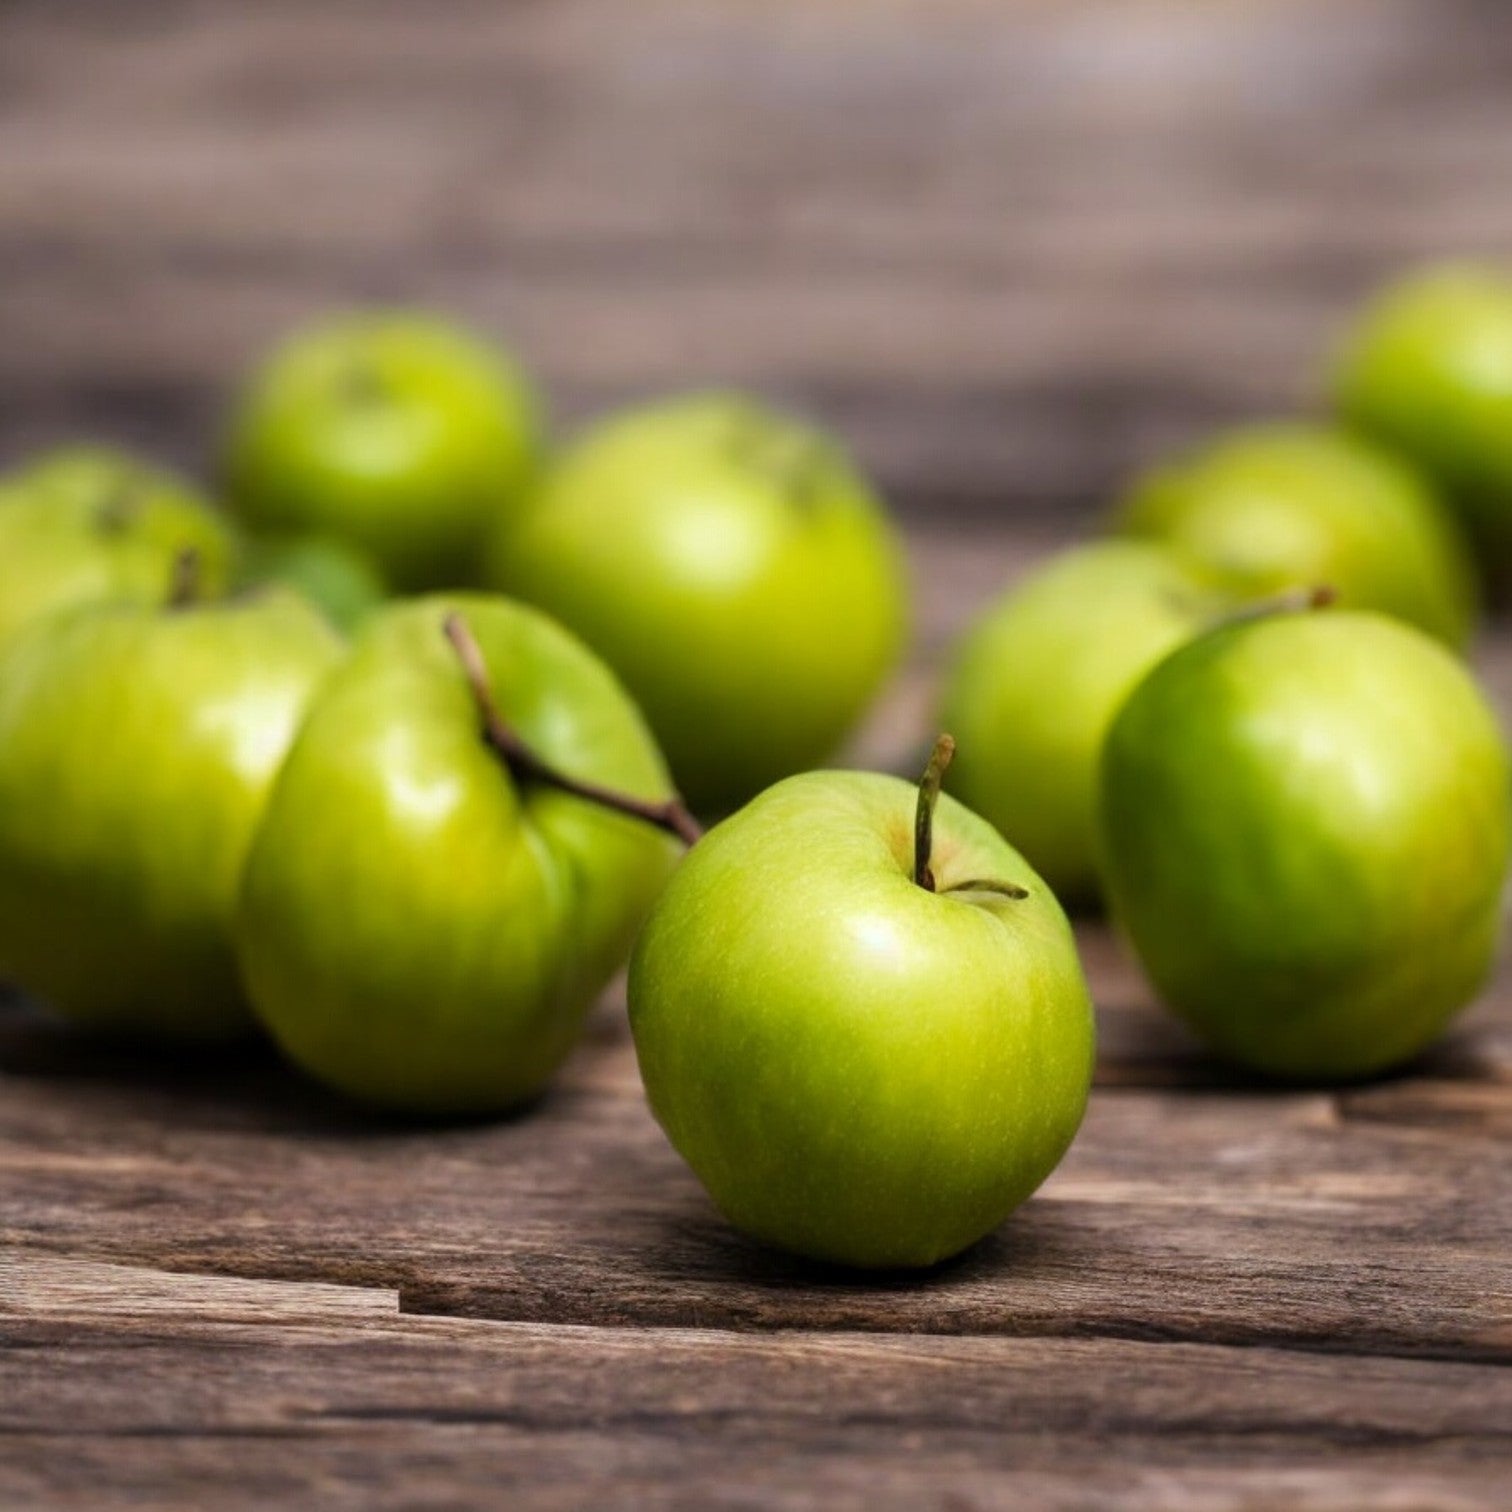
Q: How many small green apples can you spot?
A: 10